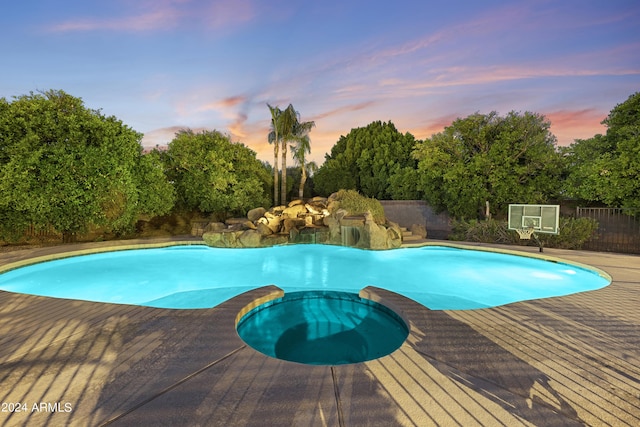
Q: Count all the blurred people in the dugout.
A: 0